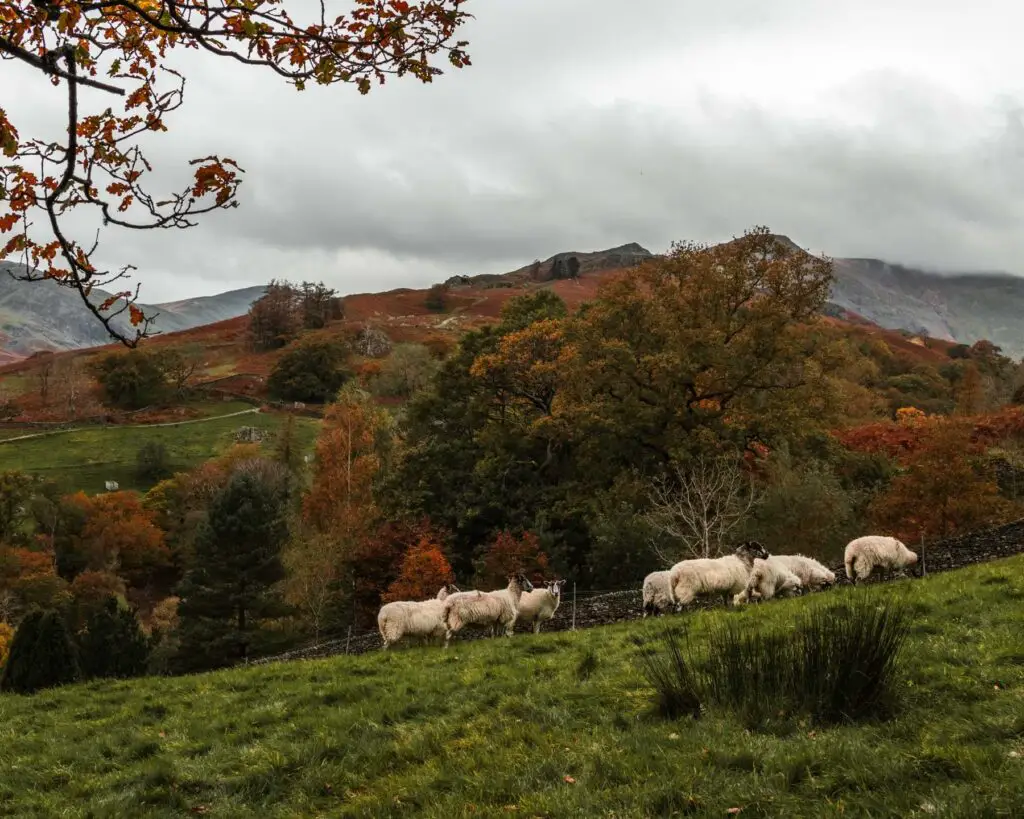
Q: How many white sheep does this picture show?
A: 8